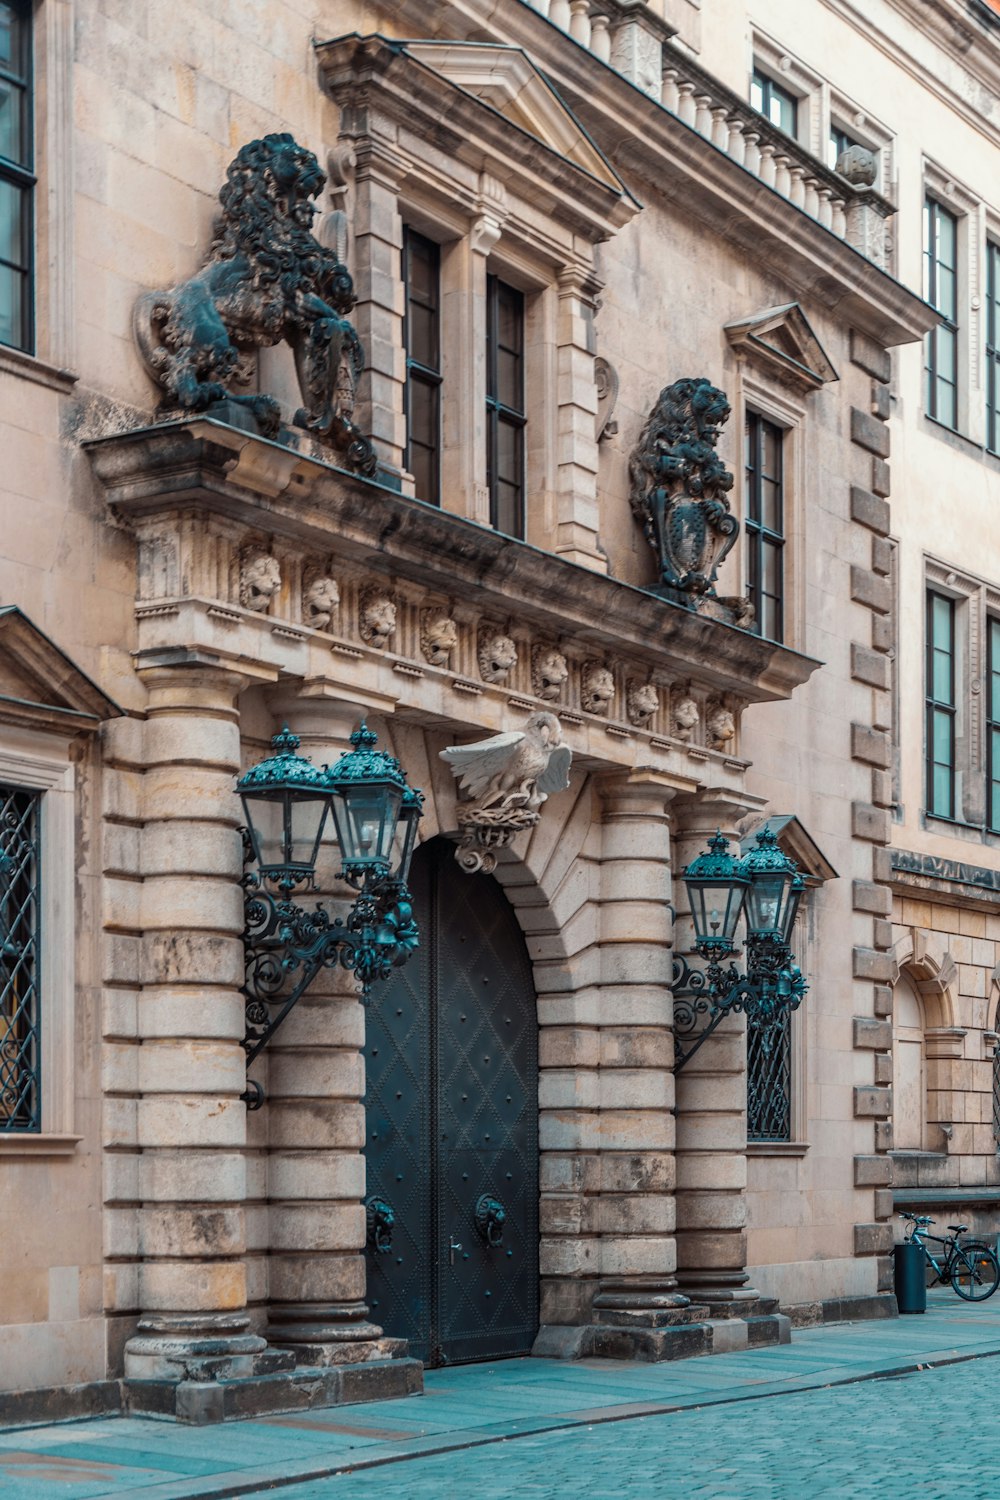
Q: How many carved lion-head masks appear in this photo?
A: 10